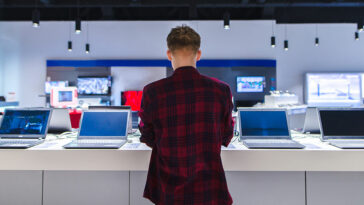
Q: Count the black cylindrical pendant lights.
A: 10